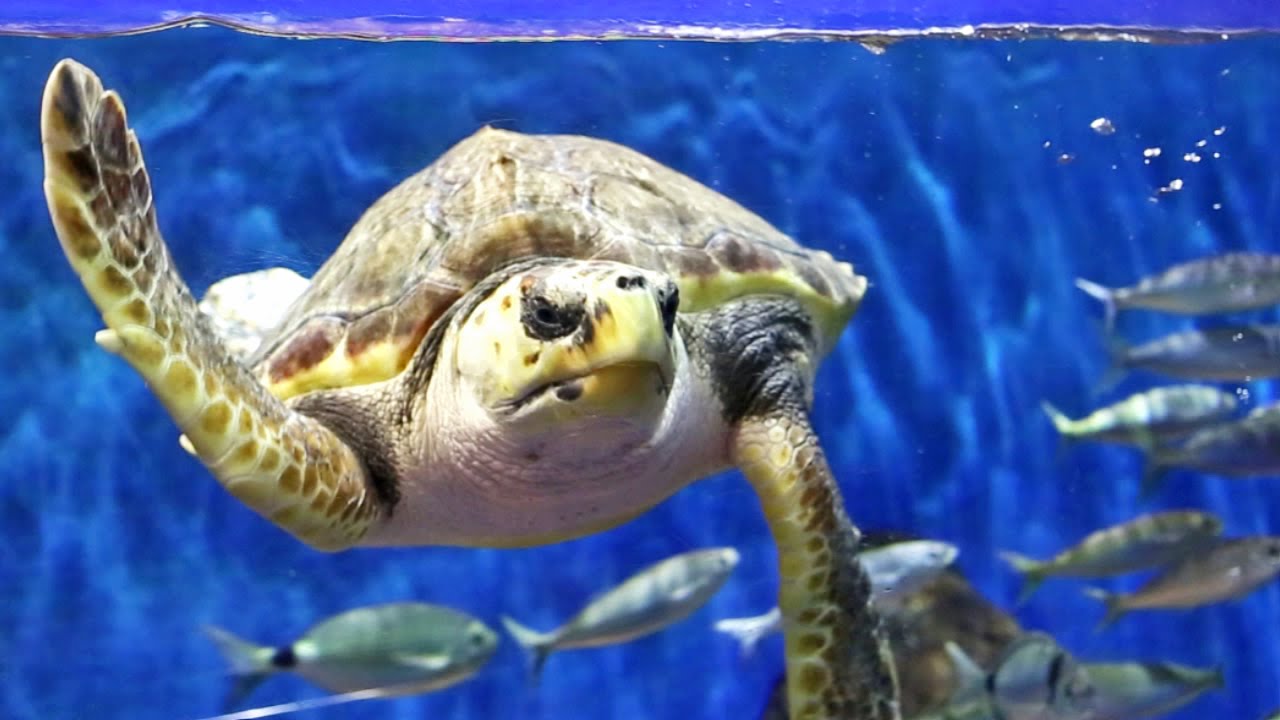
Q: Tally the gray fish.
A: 11